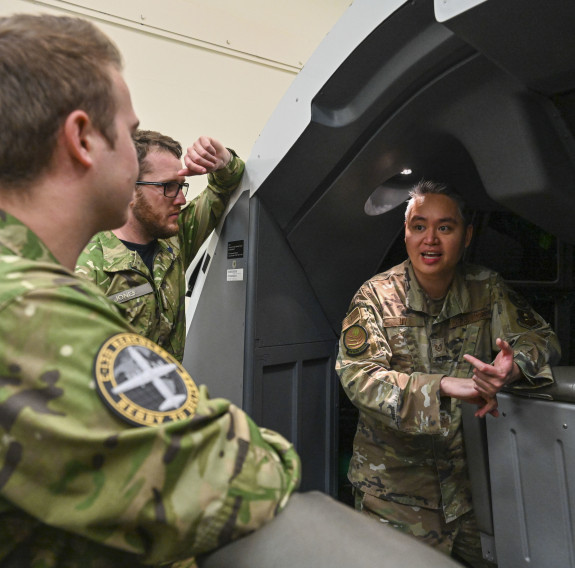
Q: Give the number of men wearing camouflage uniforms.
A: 3